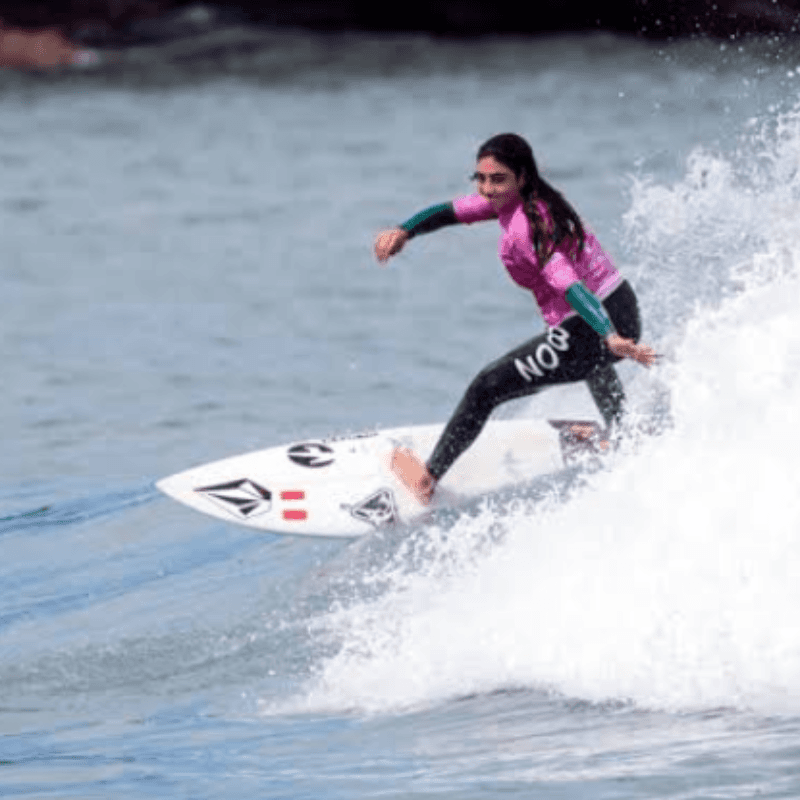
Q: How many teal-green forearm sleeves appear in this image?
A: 2